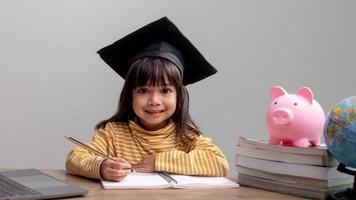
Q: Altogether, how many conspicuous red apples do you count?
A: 0